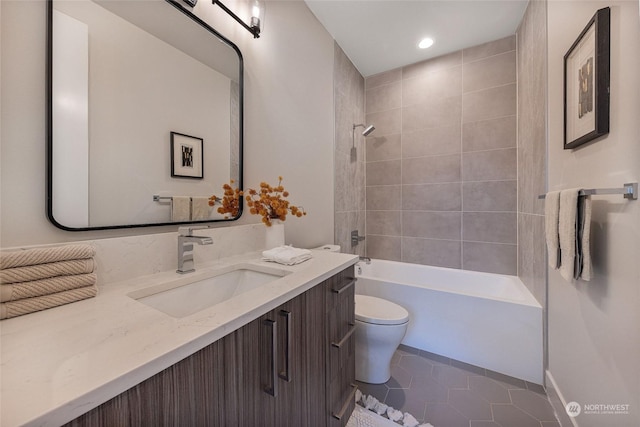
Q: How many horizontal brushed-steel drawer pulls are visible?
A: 3